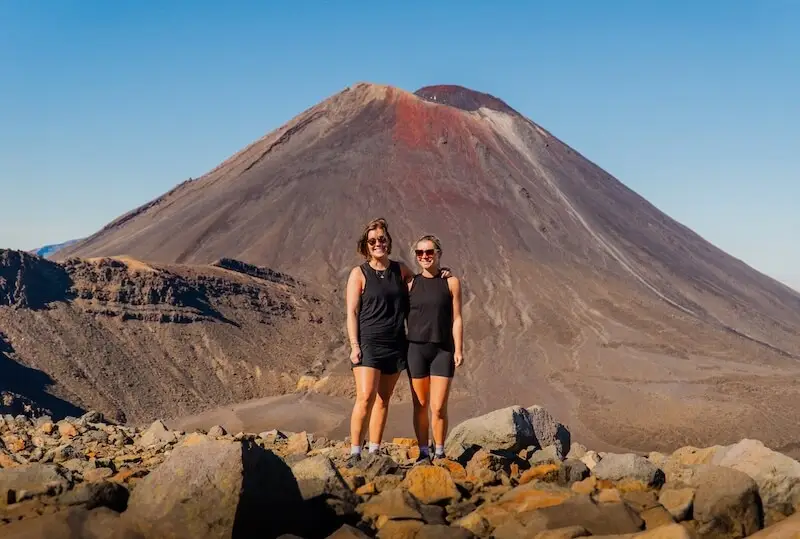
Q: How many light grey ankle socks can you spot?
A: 4